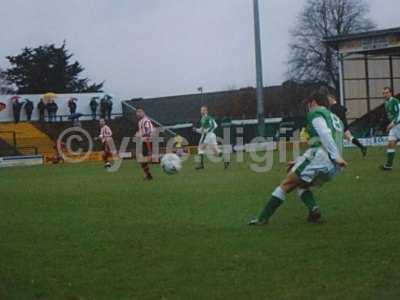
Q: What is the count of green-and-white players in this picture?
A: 3